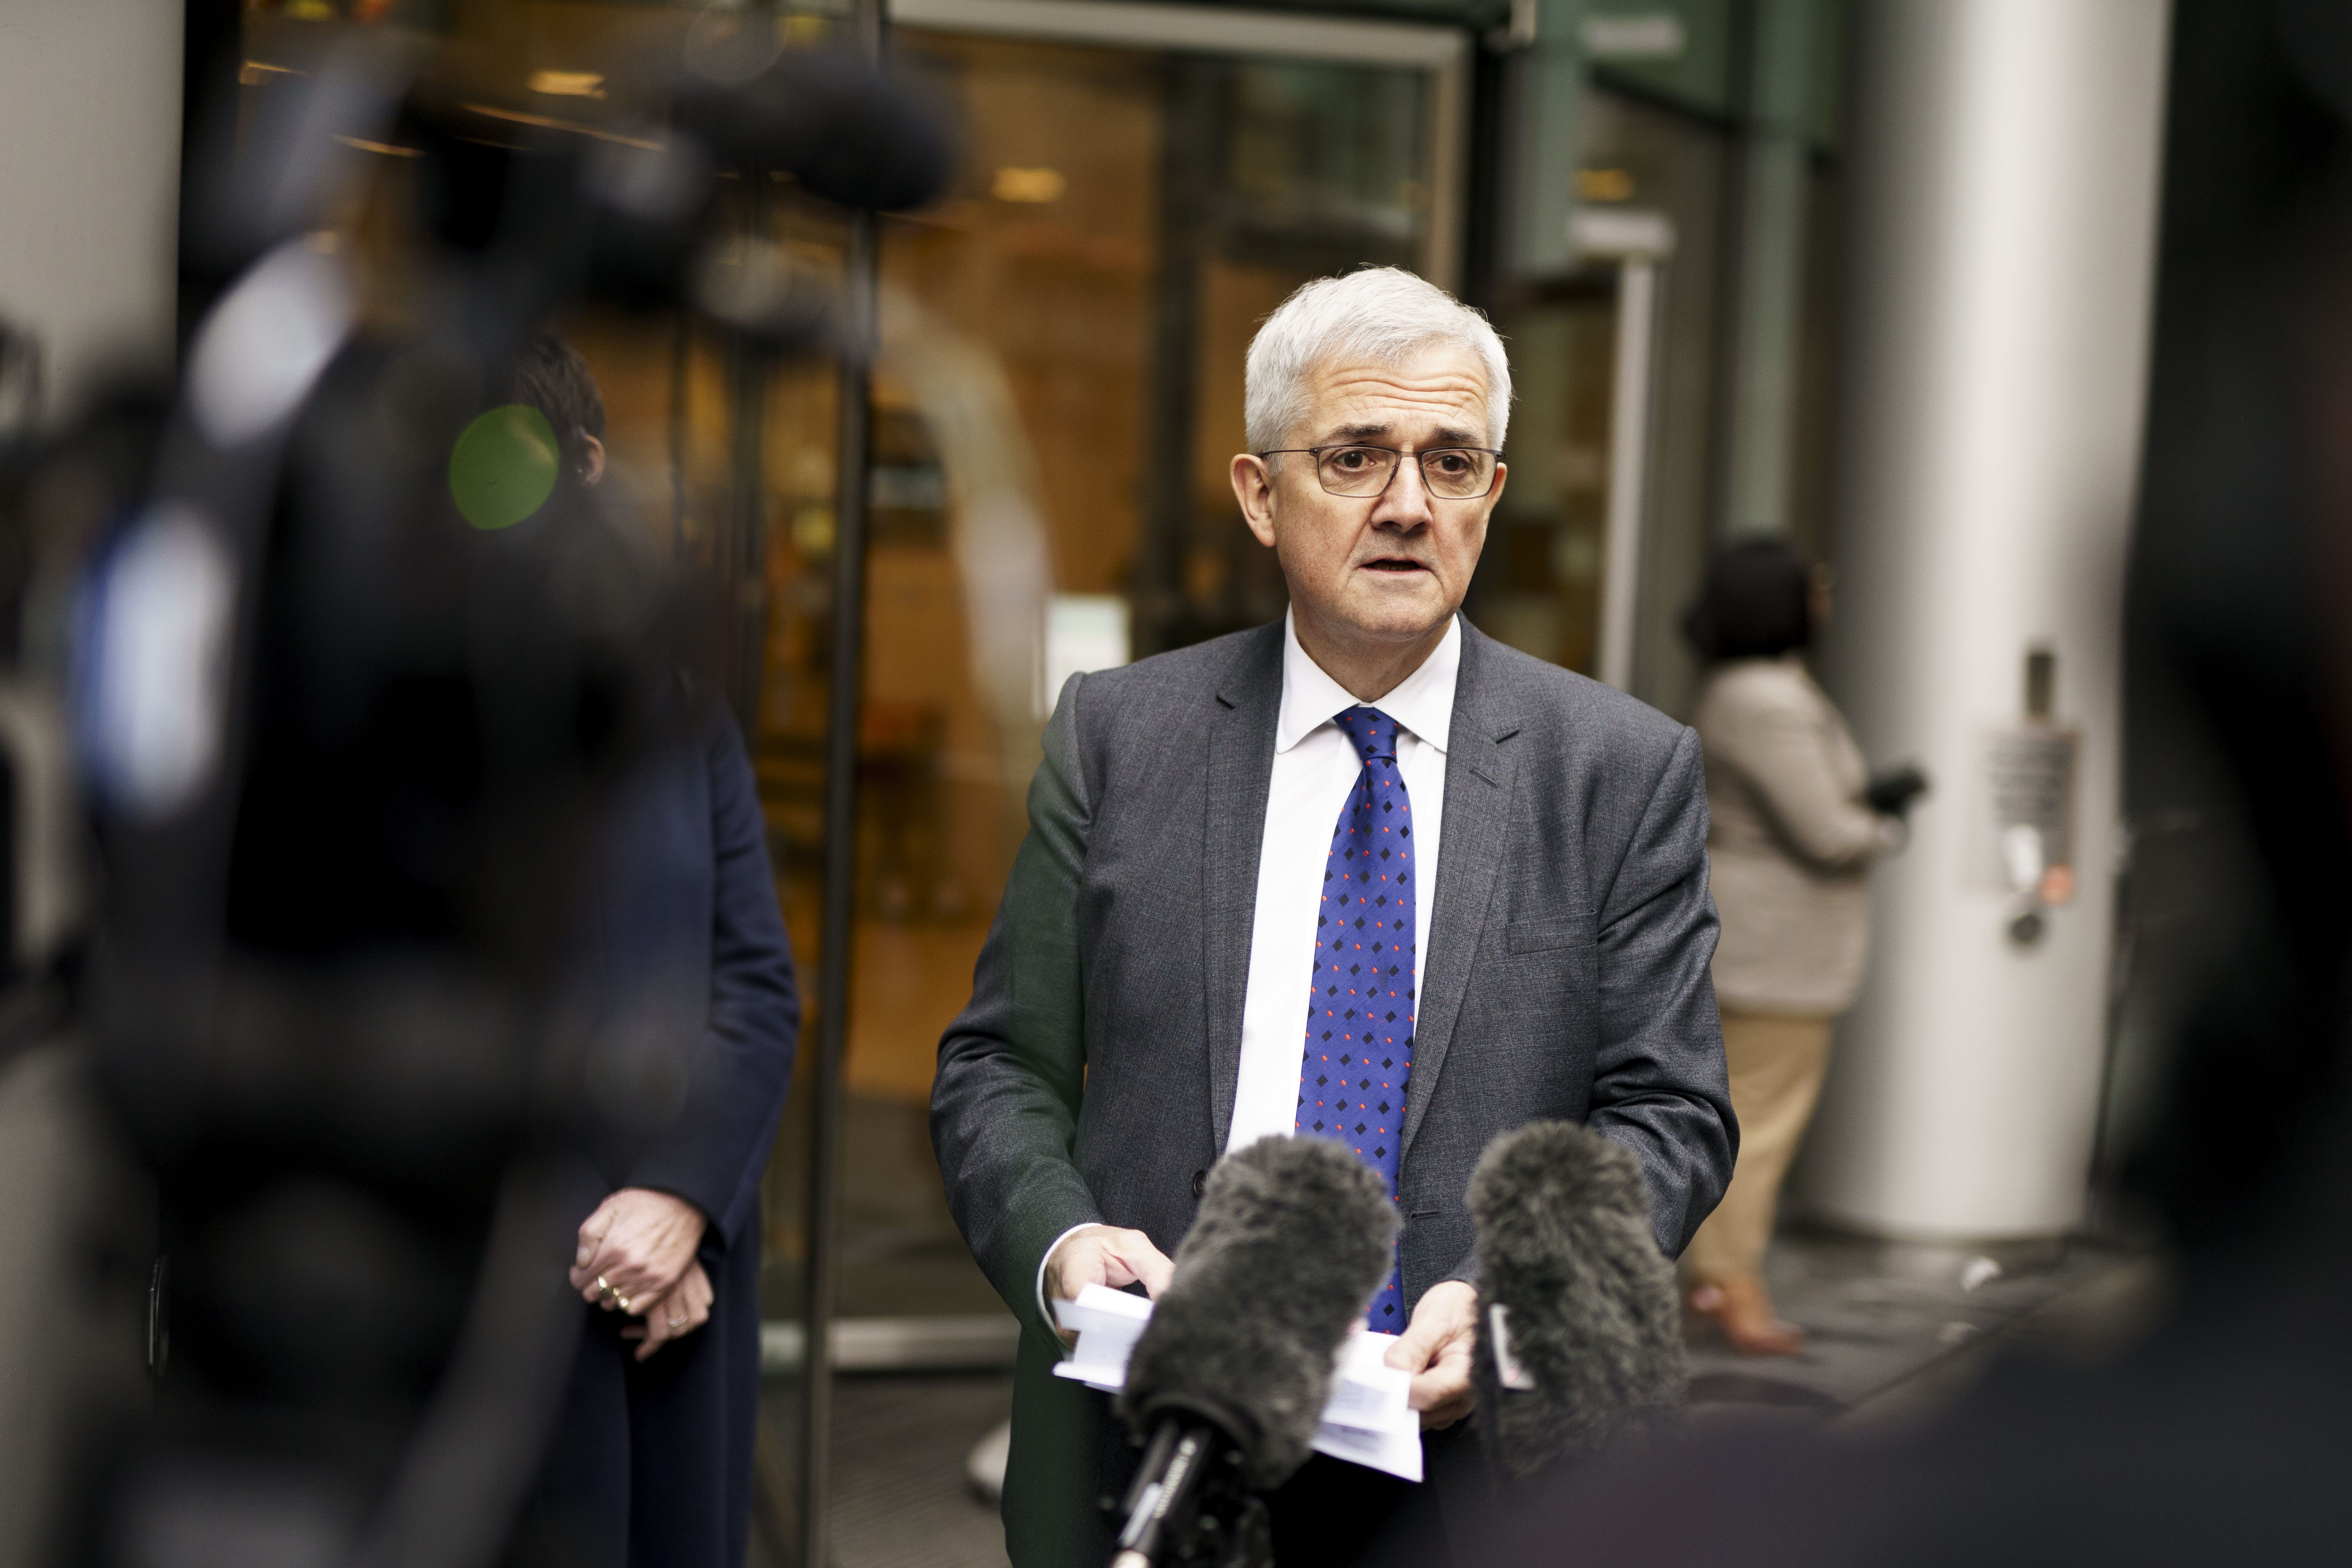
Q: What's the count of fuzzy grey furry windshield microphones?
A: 2